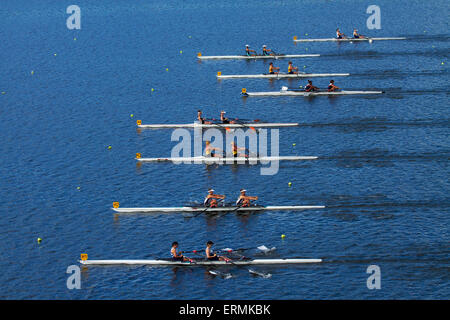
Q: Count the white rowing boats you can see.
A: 8